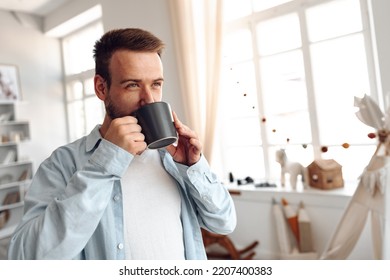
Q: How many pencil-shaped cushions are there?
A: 3